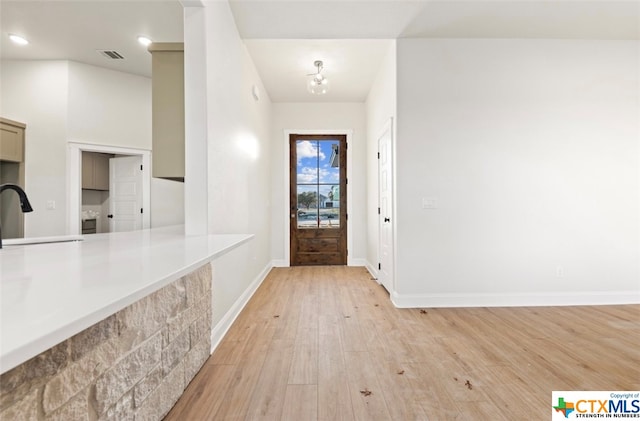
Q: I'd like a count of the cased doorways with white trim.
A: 3